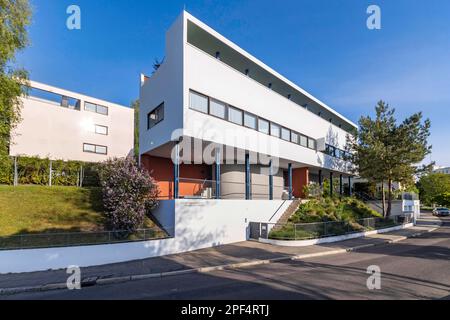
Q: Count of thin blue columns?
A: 9